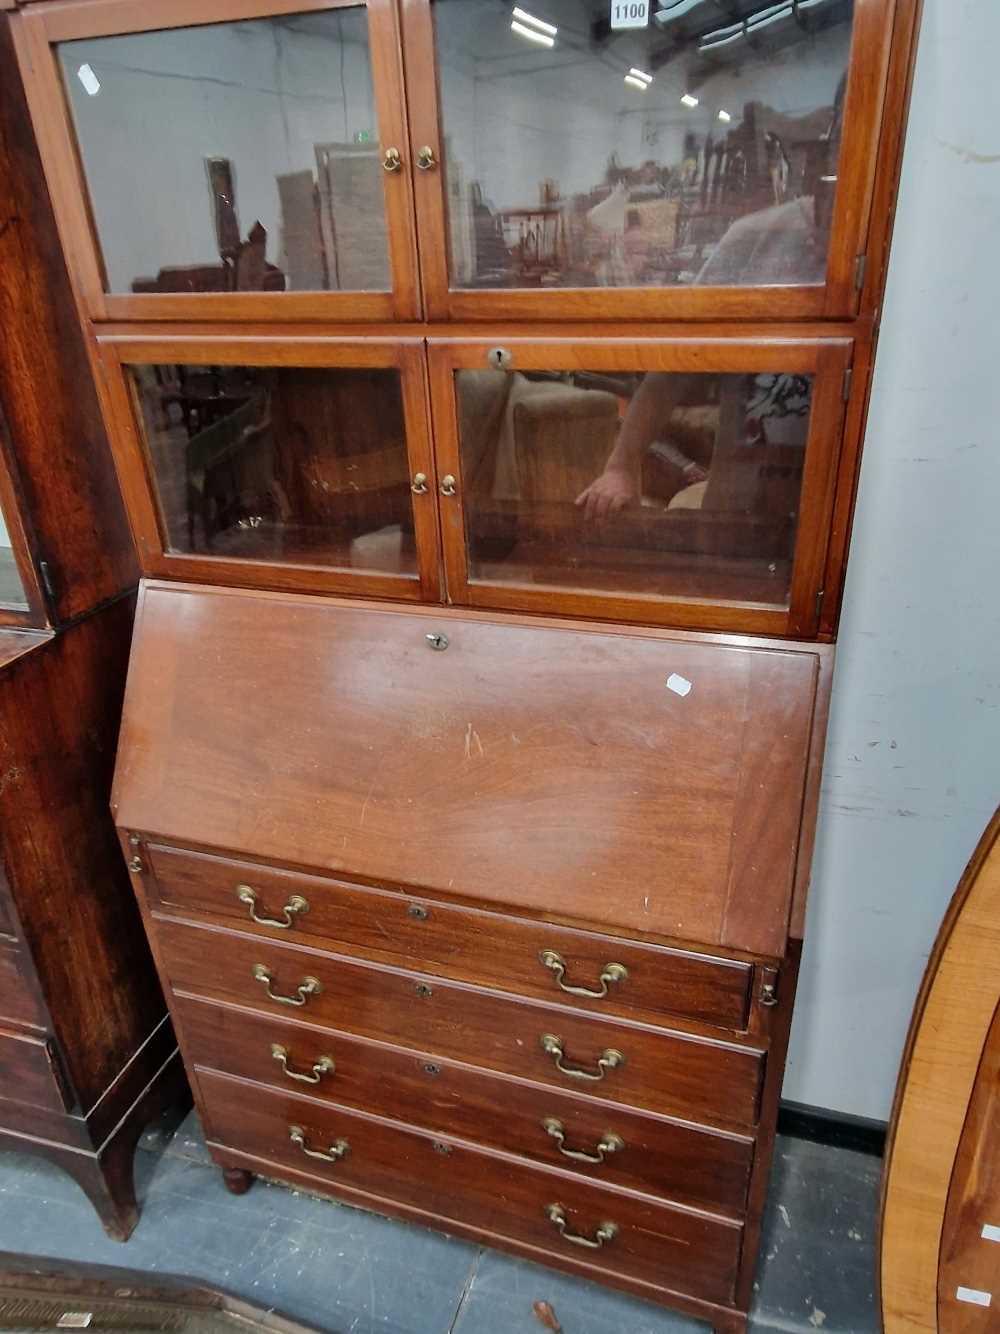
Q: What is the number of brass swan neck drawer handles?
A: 8